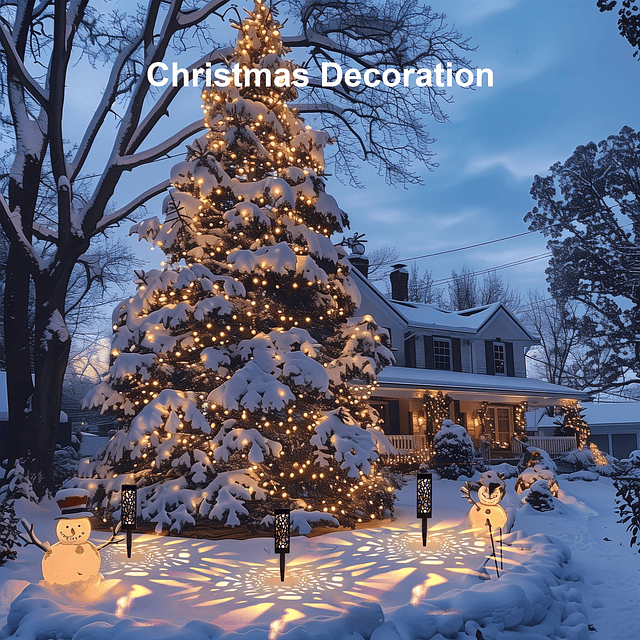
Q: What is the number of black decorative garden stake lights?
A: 3